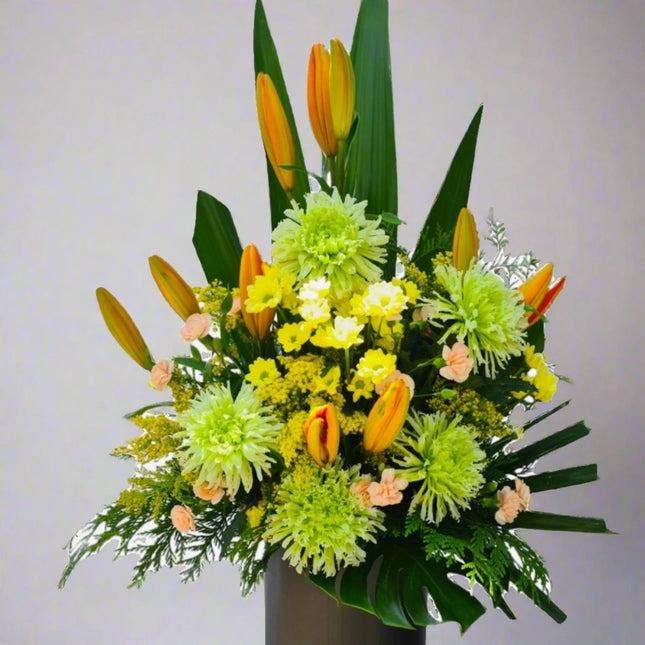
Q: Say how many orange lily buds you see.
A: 10